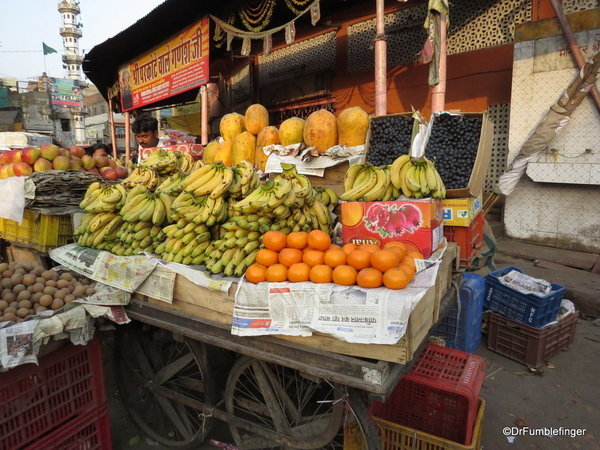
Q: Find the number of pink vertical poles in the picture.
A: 5